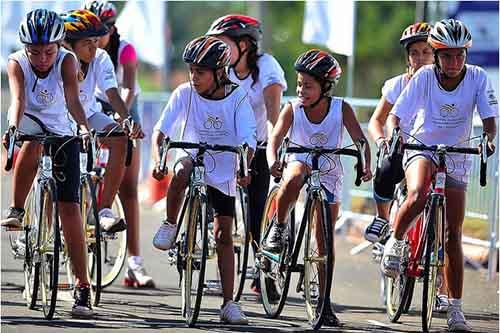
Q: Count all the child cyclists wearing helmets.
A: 8